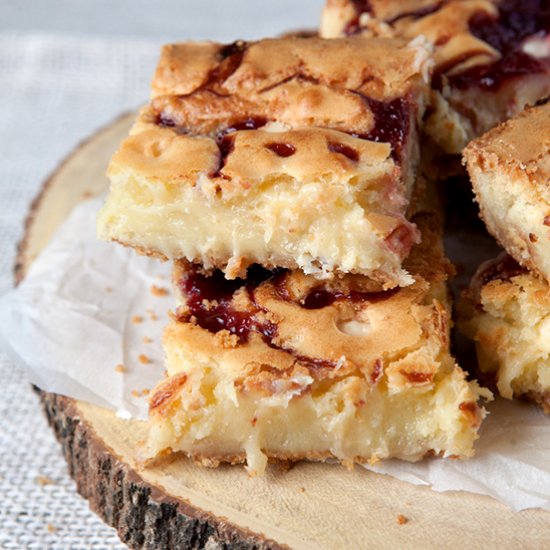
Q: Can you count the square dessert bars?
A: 5